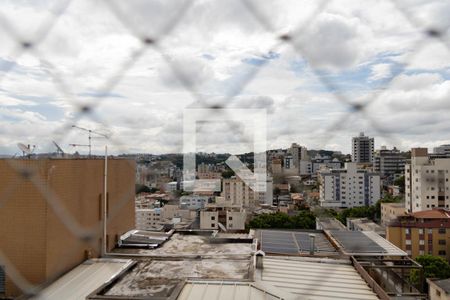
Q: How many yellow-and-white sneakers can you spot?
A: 0